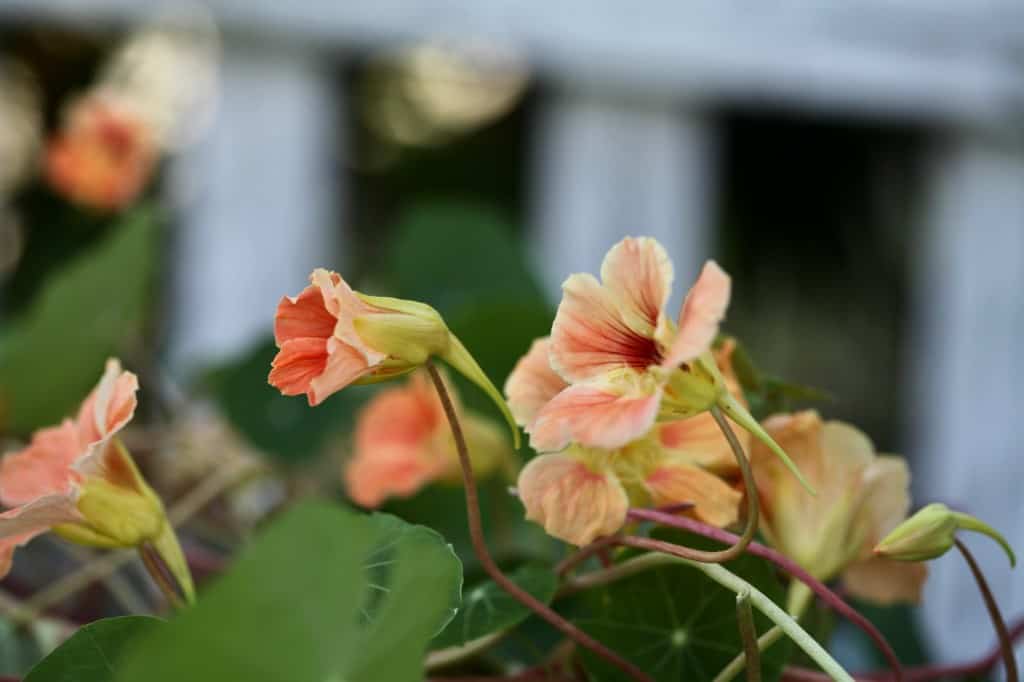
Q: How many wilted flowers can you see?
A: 0